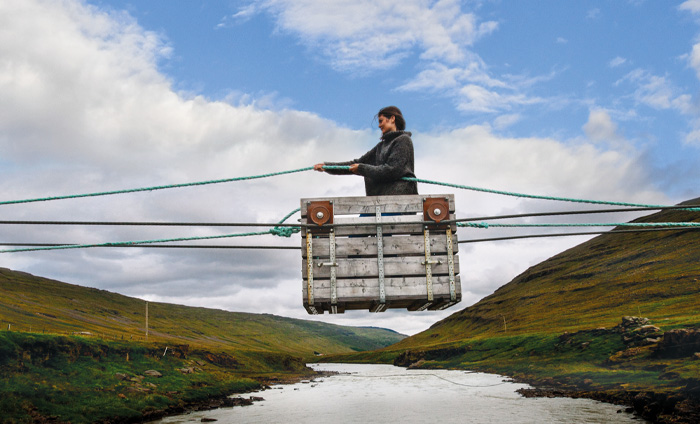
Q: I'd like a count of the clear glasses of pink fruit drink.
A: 0